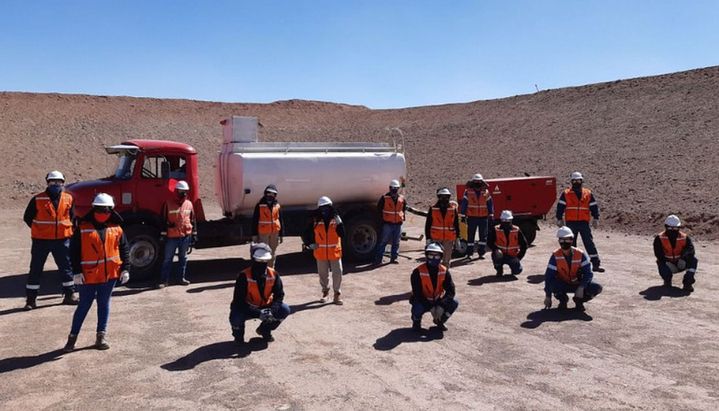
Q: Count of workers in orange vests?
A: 14